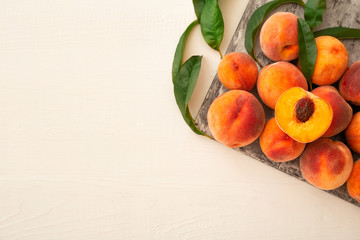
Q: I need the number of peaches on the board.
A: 12